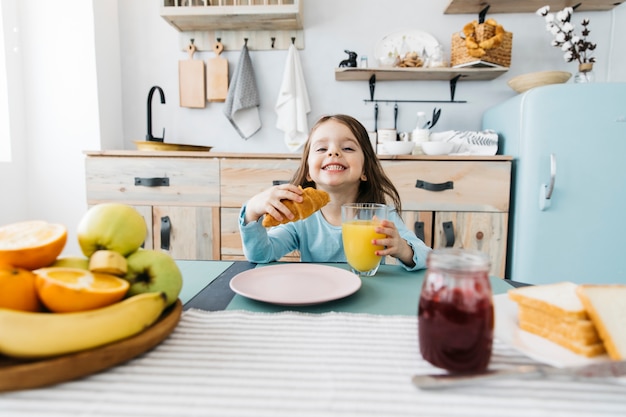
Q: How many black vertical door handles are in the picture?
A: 3